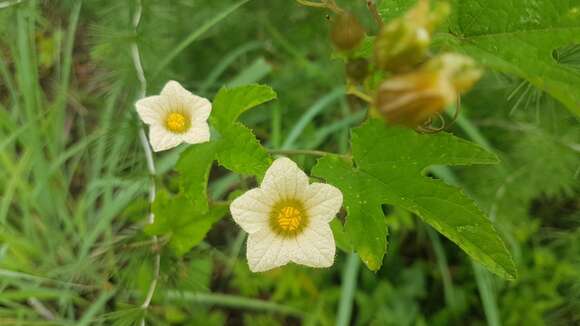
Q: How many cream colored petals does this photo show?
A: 10